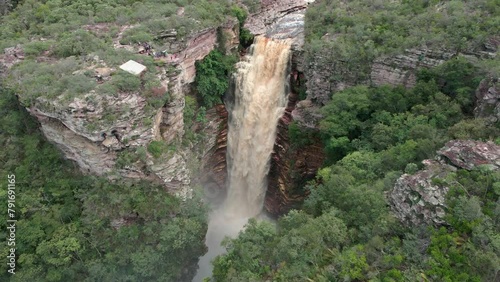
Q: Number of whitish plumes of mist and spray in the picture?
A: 1